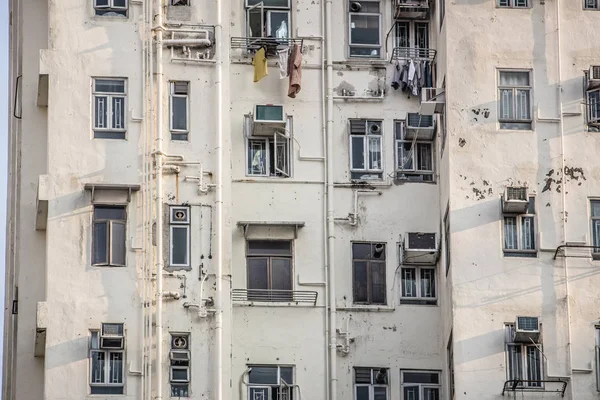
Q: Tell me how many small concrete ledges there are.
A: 3